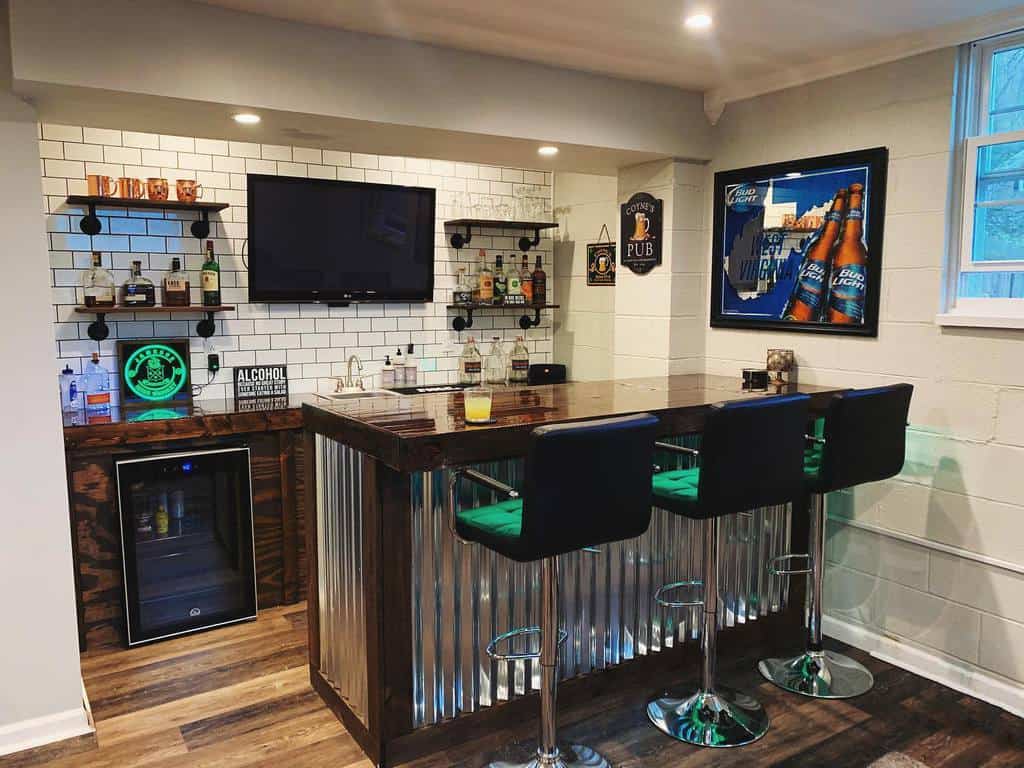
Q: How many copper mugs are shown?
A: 4